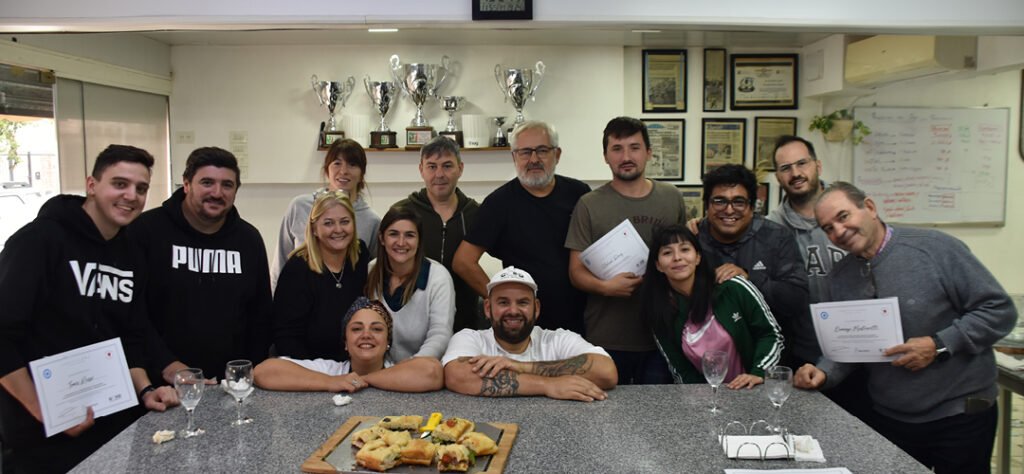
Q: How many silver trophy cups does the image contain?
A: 6